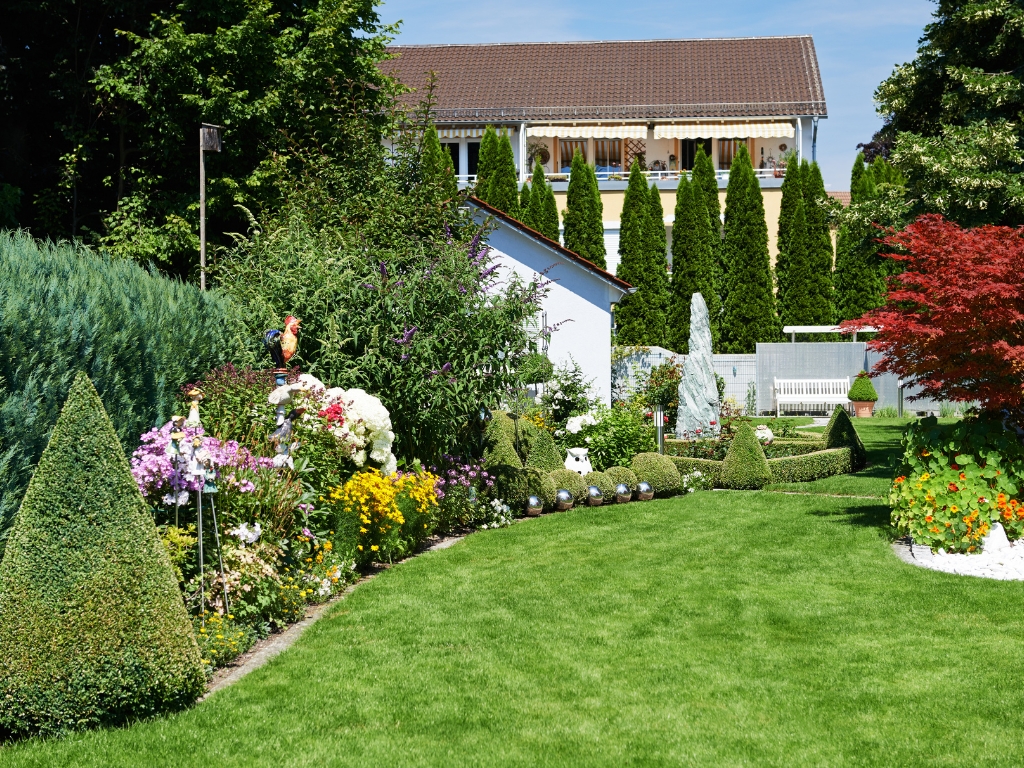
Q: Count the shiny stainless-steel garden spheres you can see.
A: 5